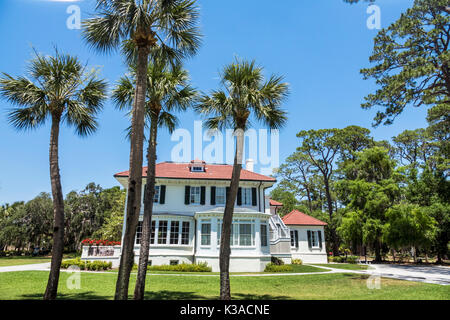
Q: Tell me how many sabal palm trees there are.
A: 4